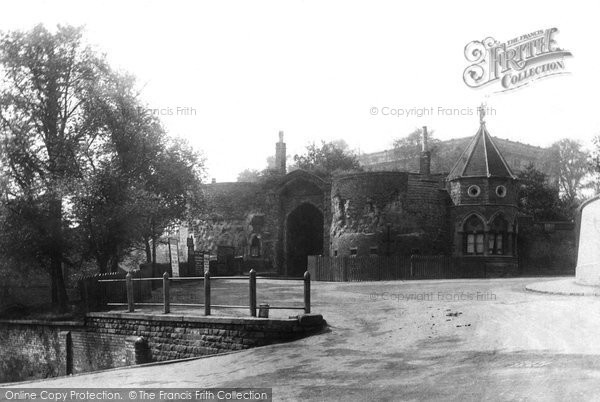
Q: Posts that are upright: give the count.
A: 5